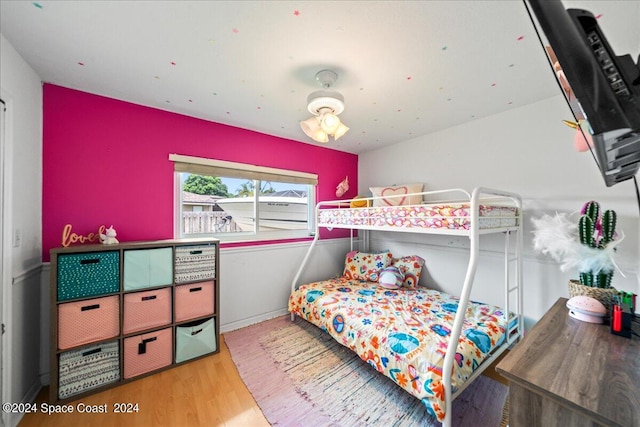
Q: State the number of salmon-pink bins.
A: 4